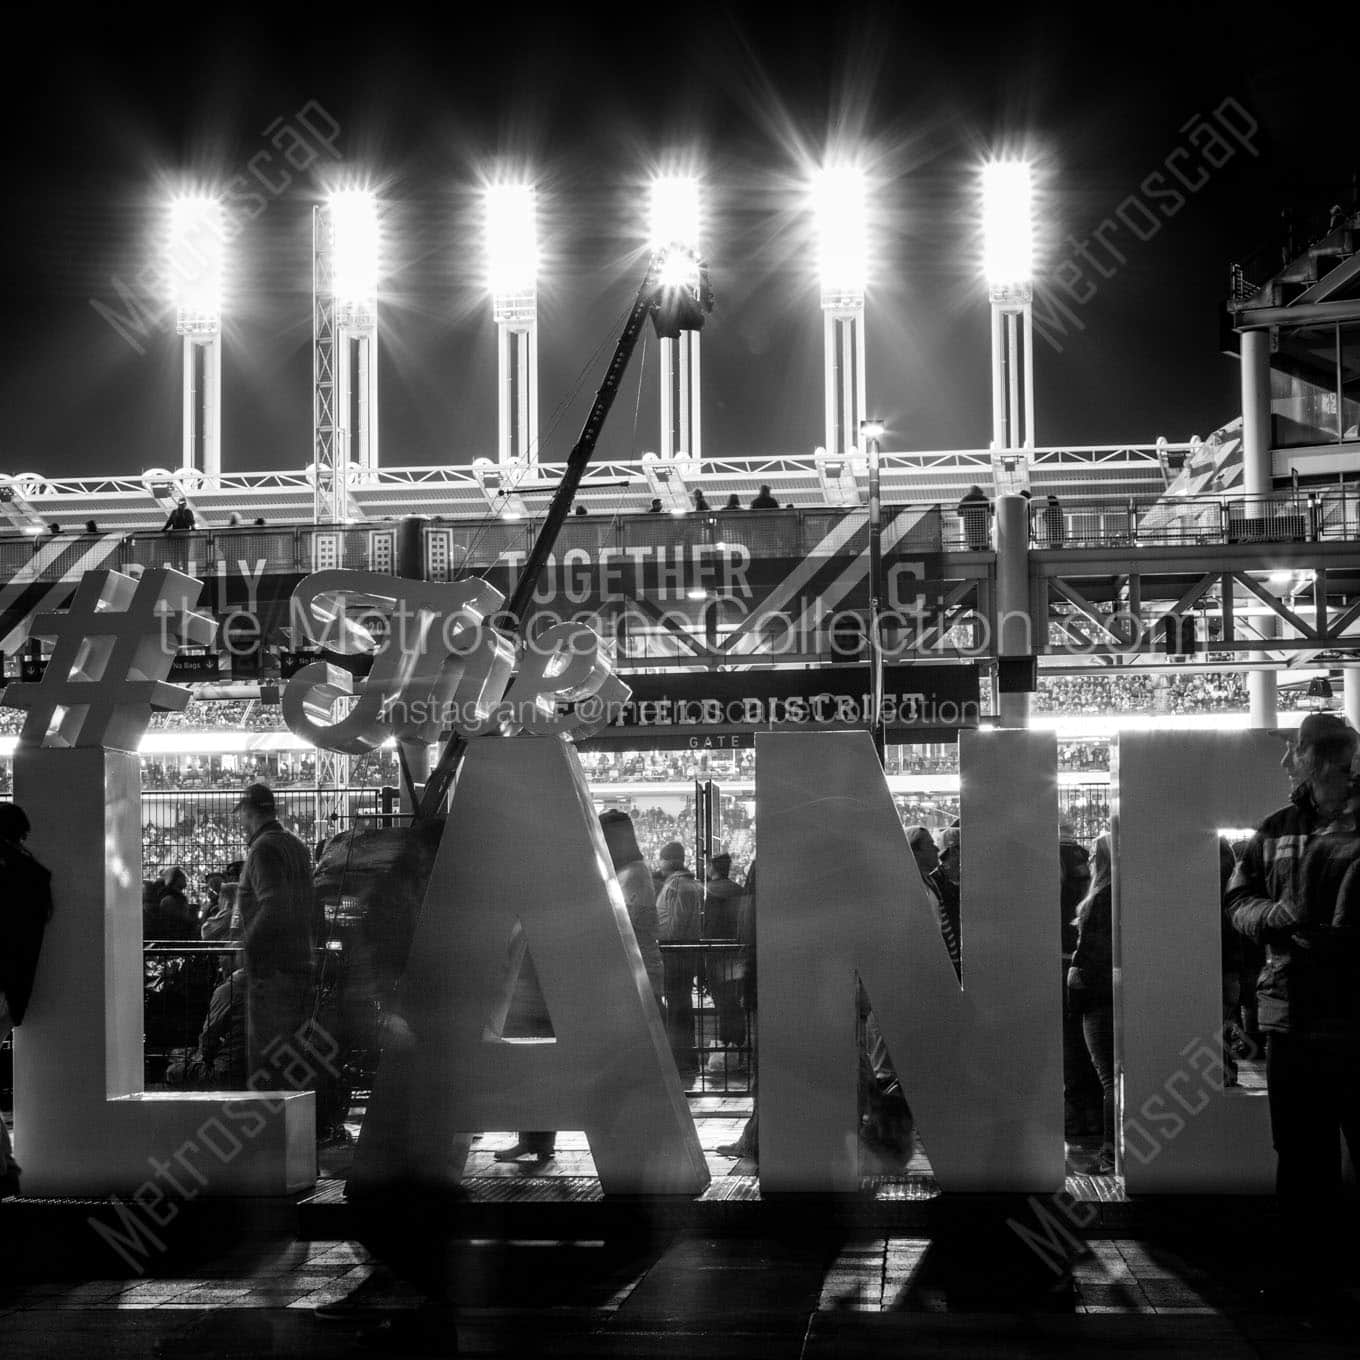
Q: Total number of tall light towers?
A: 6